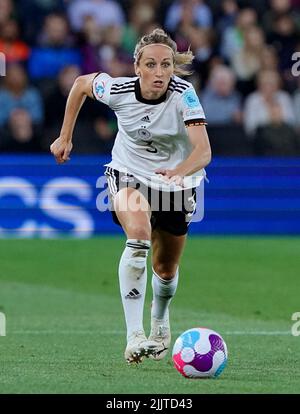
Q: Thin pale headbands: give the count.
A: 1